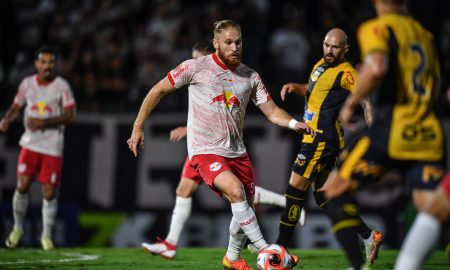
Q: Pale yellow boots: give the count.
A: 2